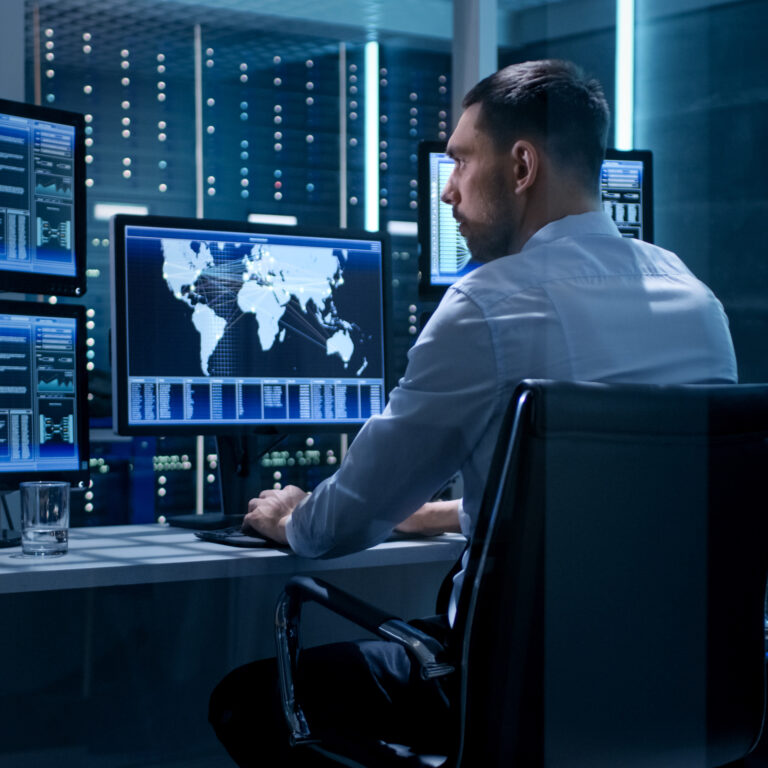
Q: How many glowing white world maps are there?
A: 1